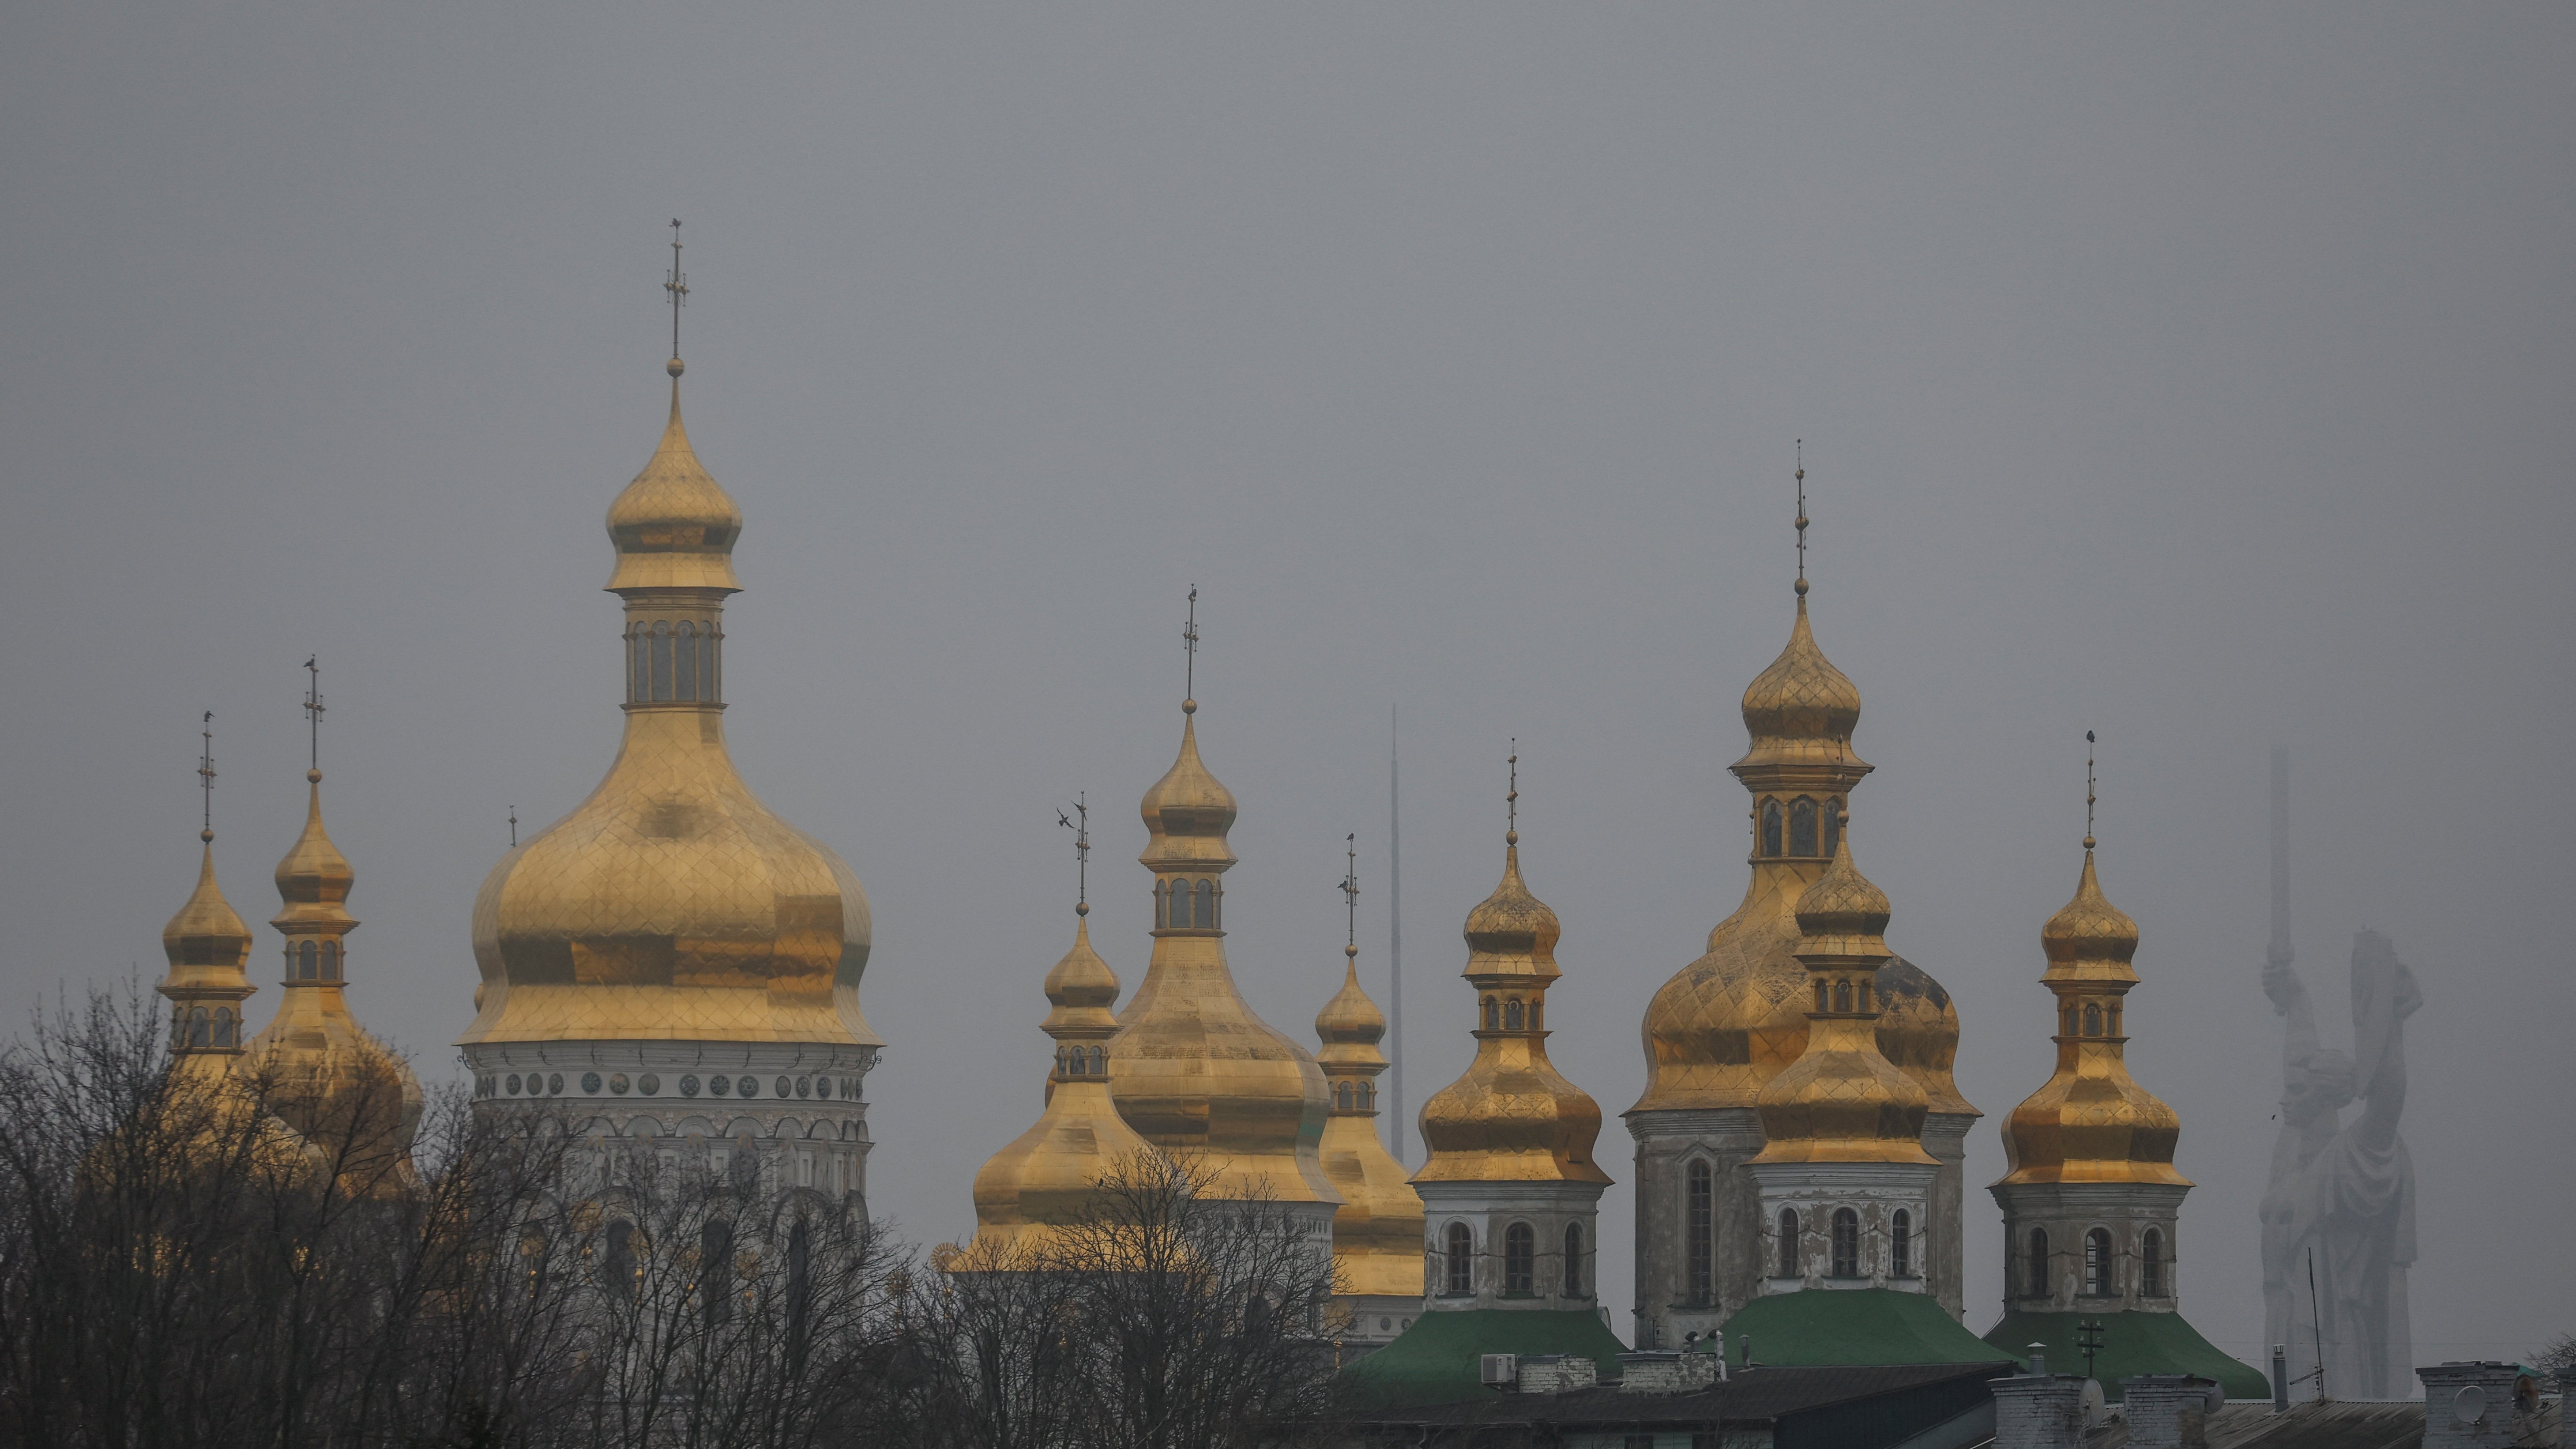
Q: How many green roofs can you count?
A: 3